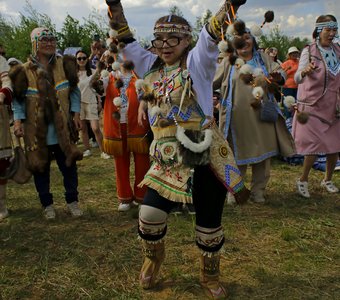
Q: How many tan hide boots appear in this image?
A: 2